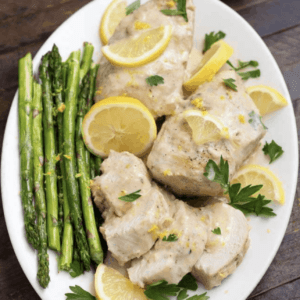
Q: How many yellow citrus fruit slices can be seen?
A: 8